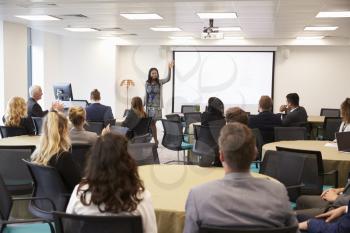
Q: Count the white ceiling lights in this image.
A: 12